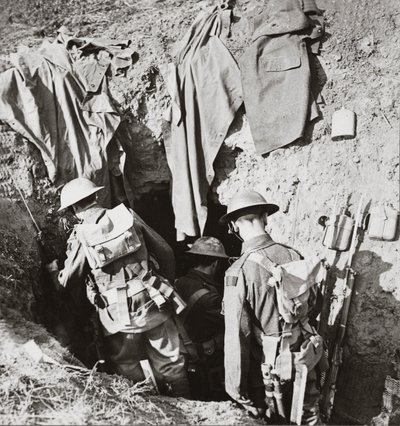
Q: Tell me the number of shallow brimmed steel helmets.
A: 3